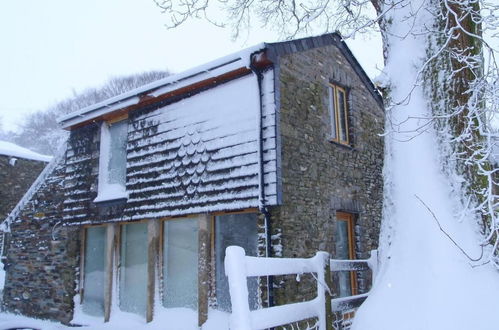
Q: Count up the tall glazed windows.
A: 4